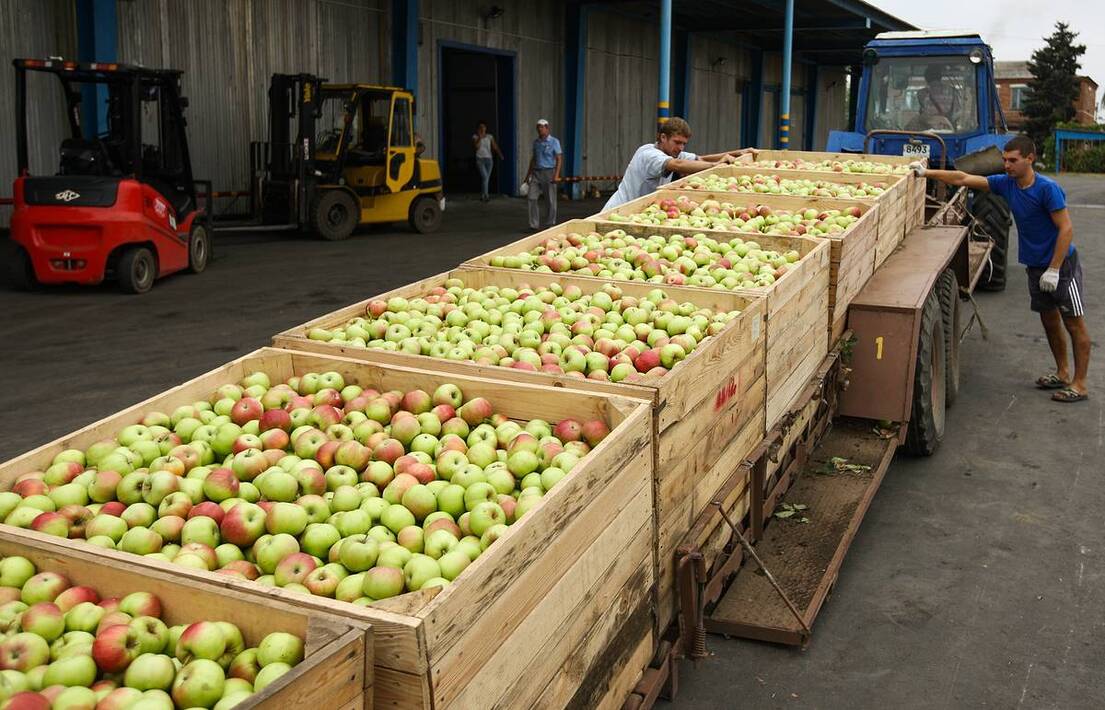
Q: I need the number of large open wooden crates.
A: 7